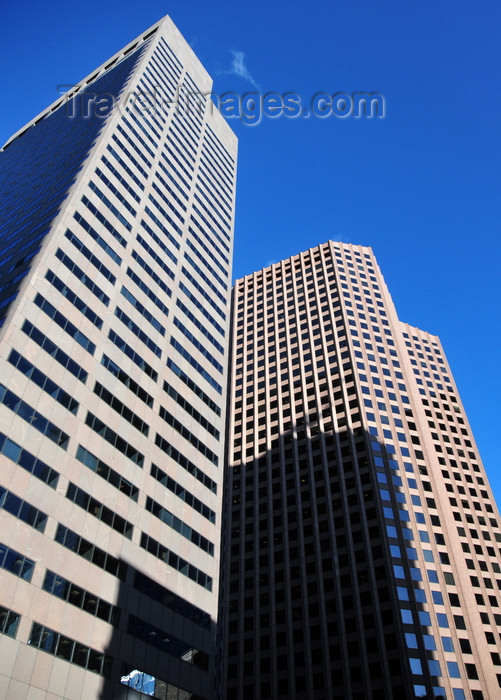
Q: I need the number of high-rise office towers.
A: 2